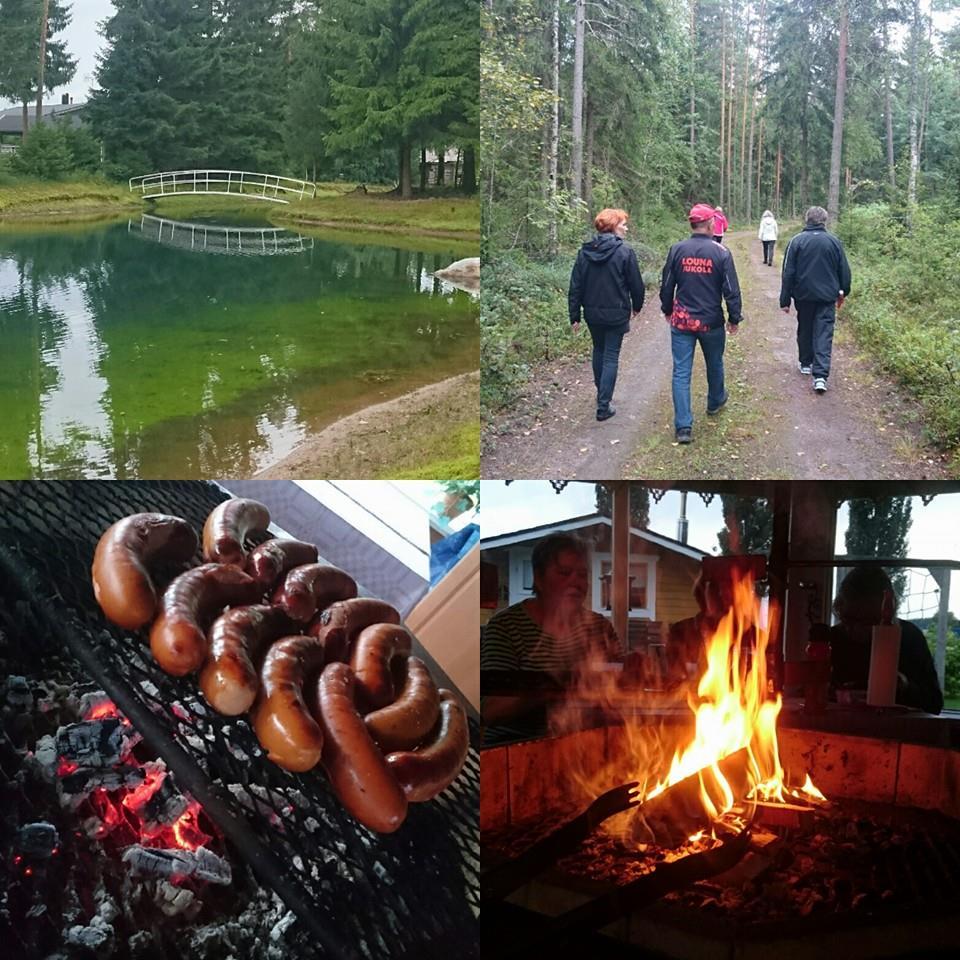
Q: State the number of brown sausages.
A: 12